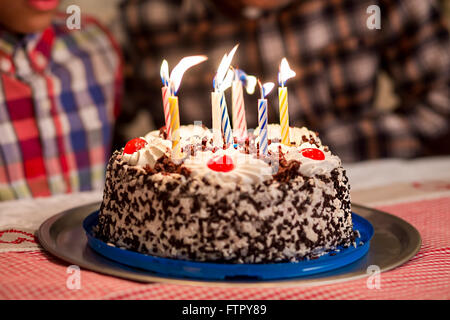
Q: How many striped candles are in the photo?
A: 6